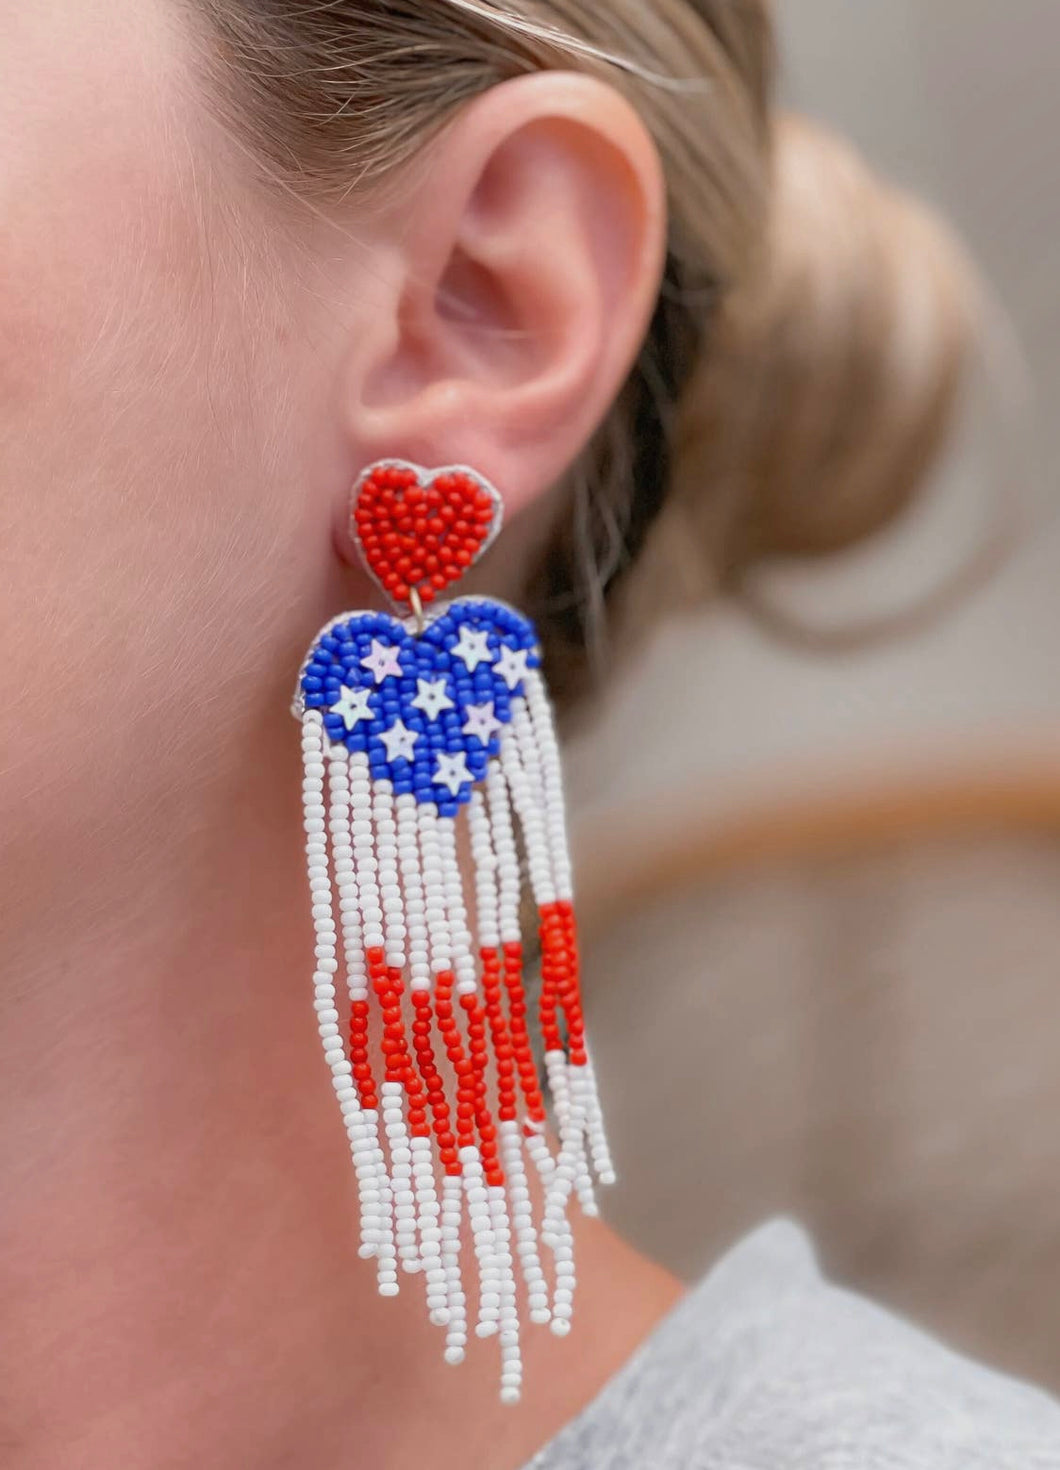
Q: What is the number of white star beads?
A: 8